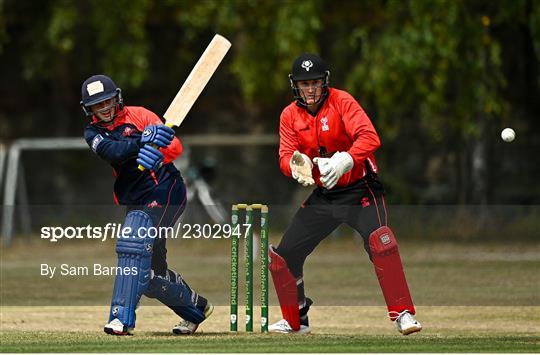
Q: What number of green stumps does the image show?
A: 3